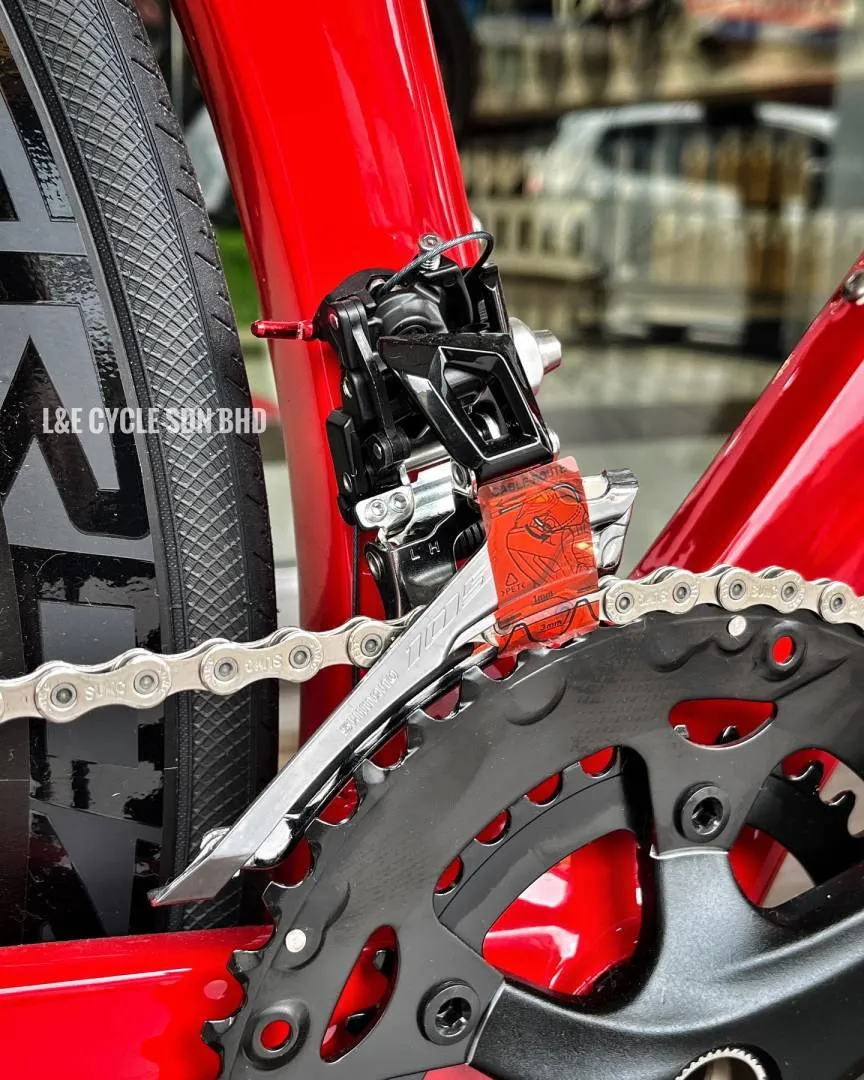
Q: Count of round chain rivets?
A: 10